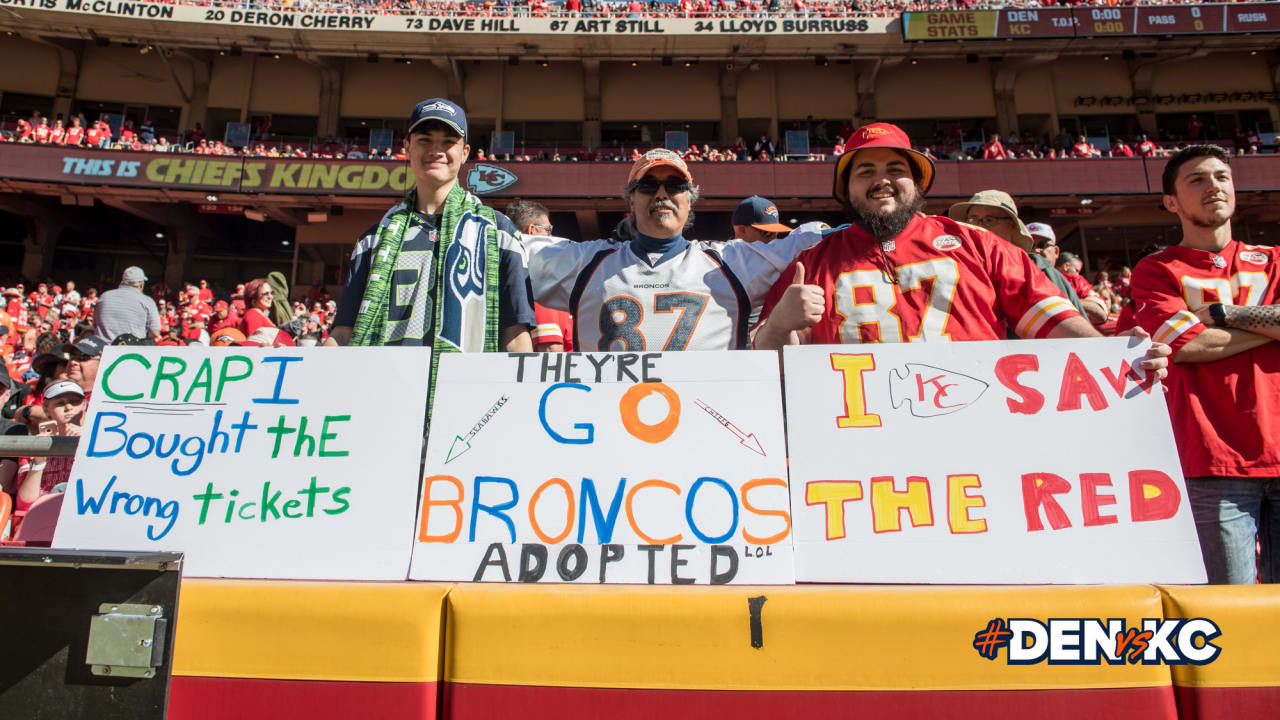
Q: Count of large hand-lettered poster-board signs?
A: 3